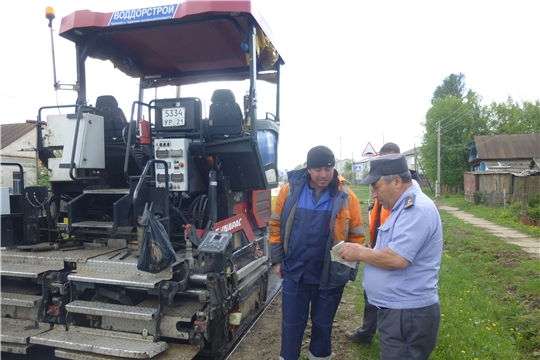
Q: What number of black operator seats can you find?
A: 2